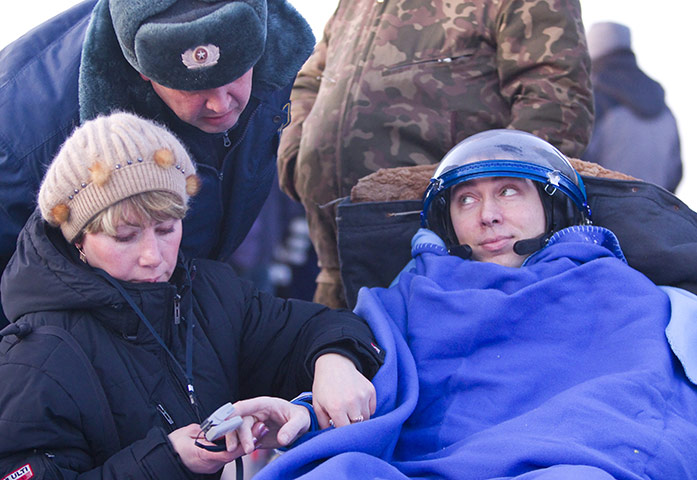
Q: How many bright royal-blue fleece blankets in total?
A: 1